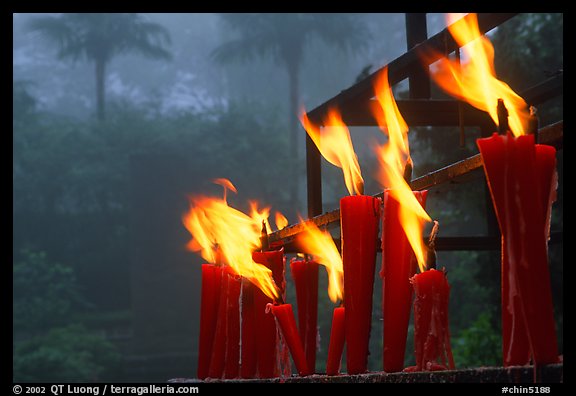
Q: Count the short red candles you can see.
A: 2